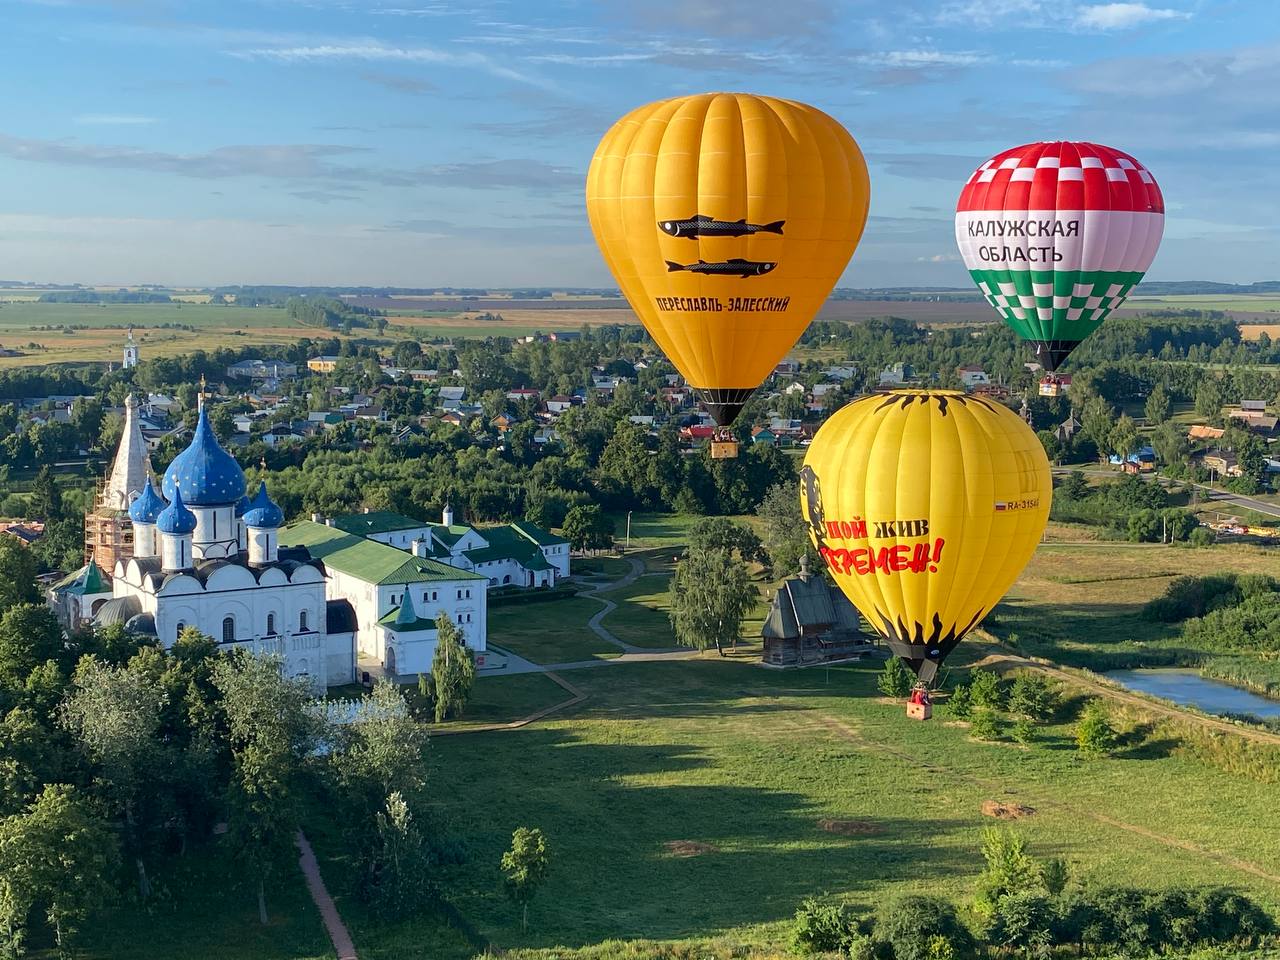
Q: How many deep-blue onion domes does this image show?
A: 5